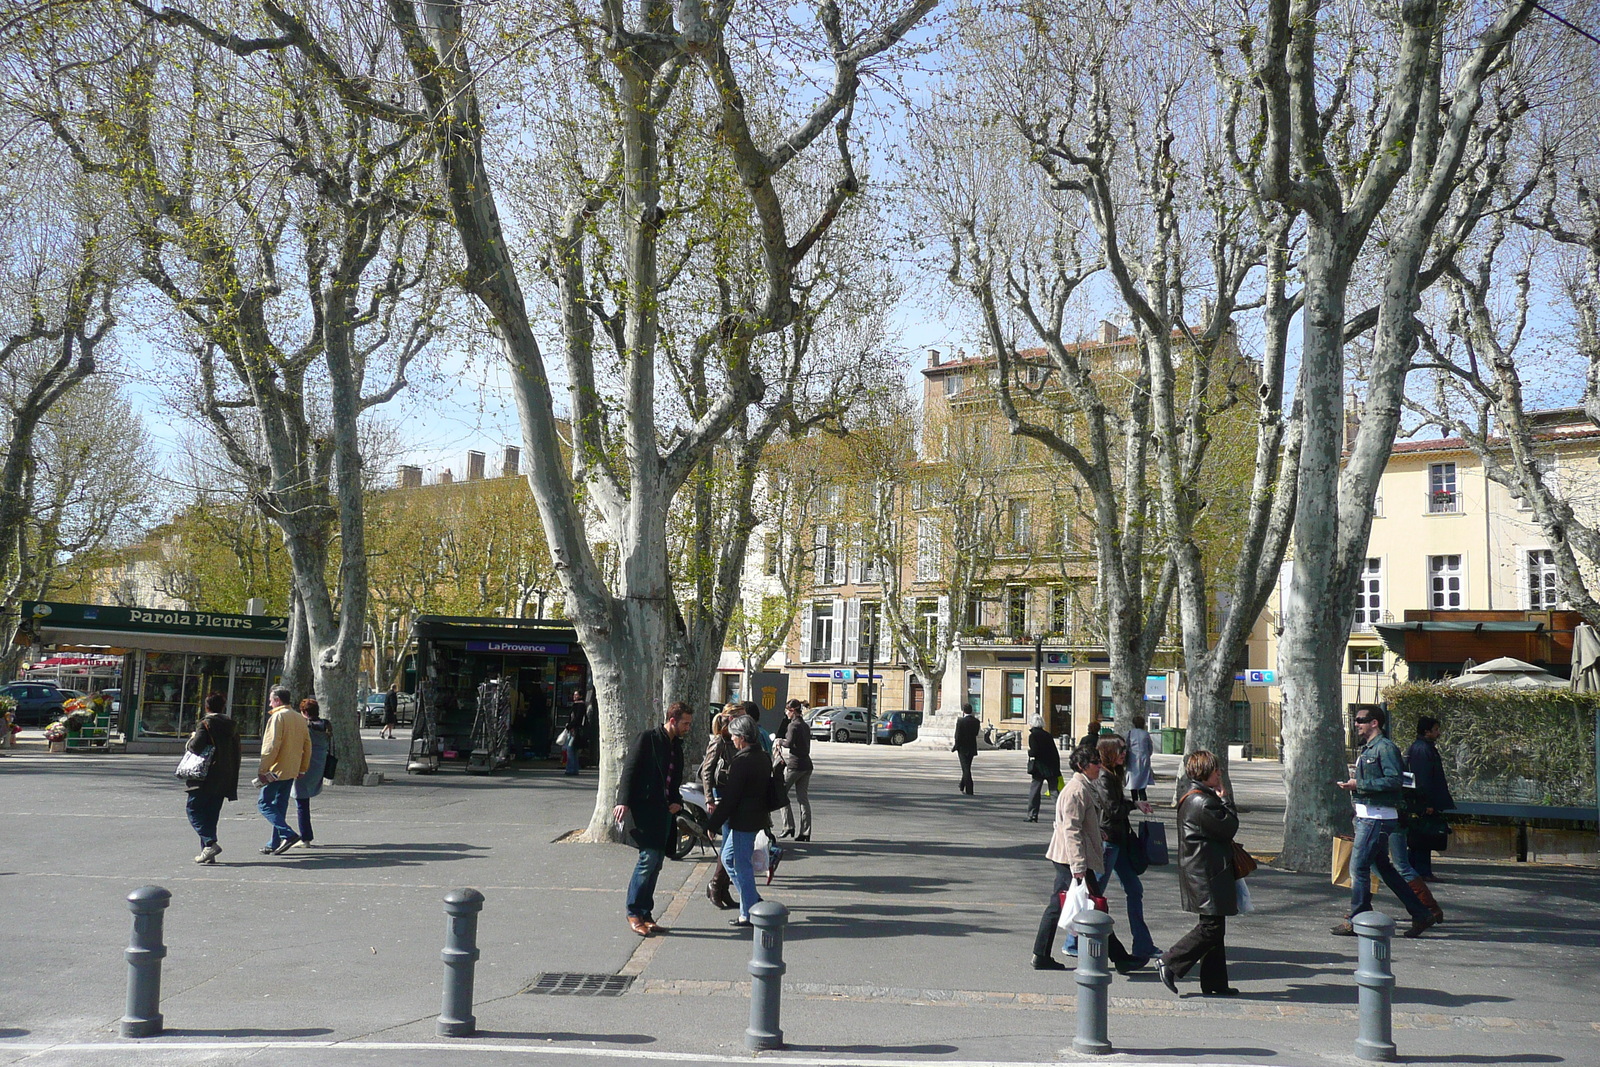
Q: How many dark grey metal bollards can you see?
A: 5